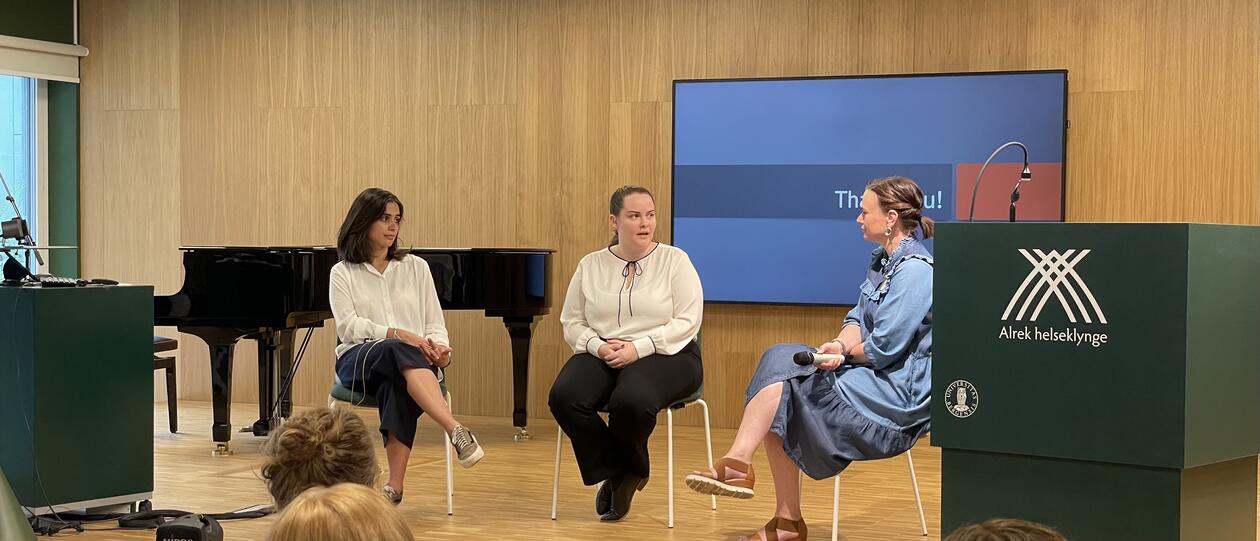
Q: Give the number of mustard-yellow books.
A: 0